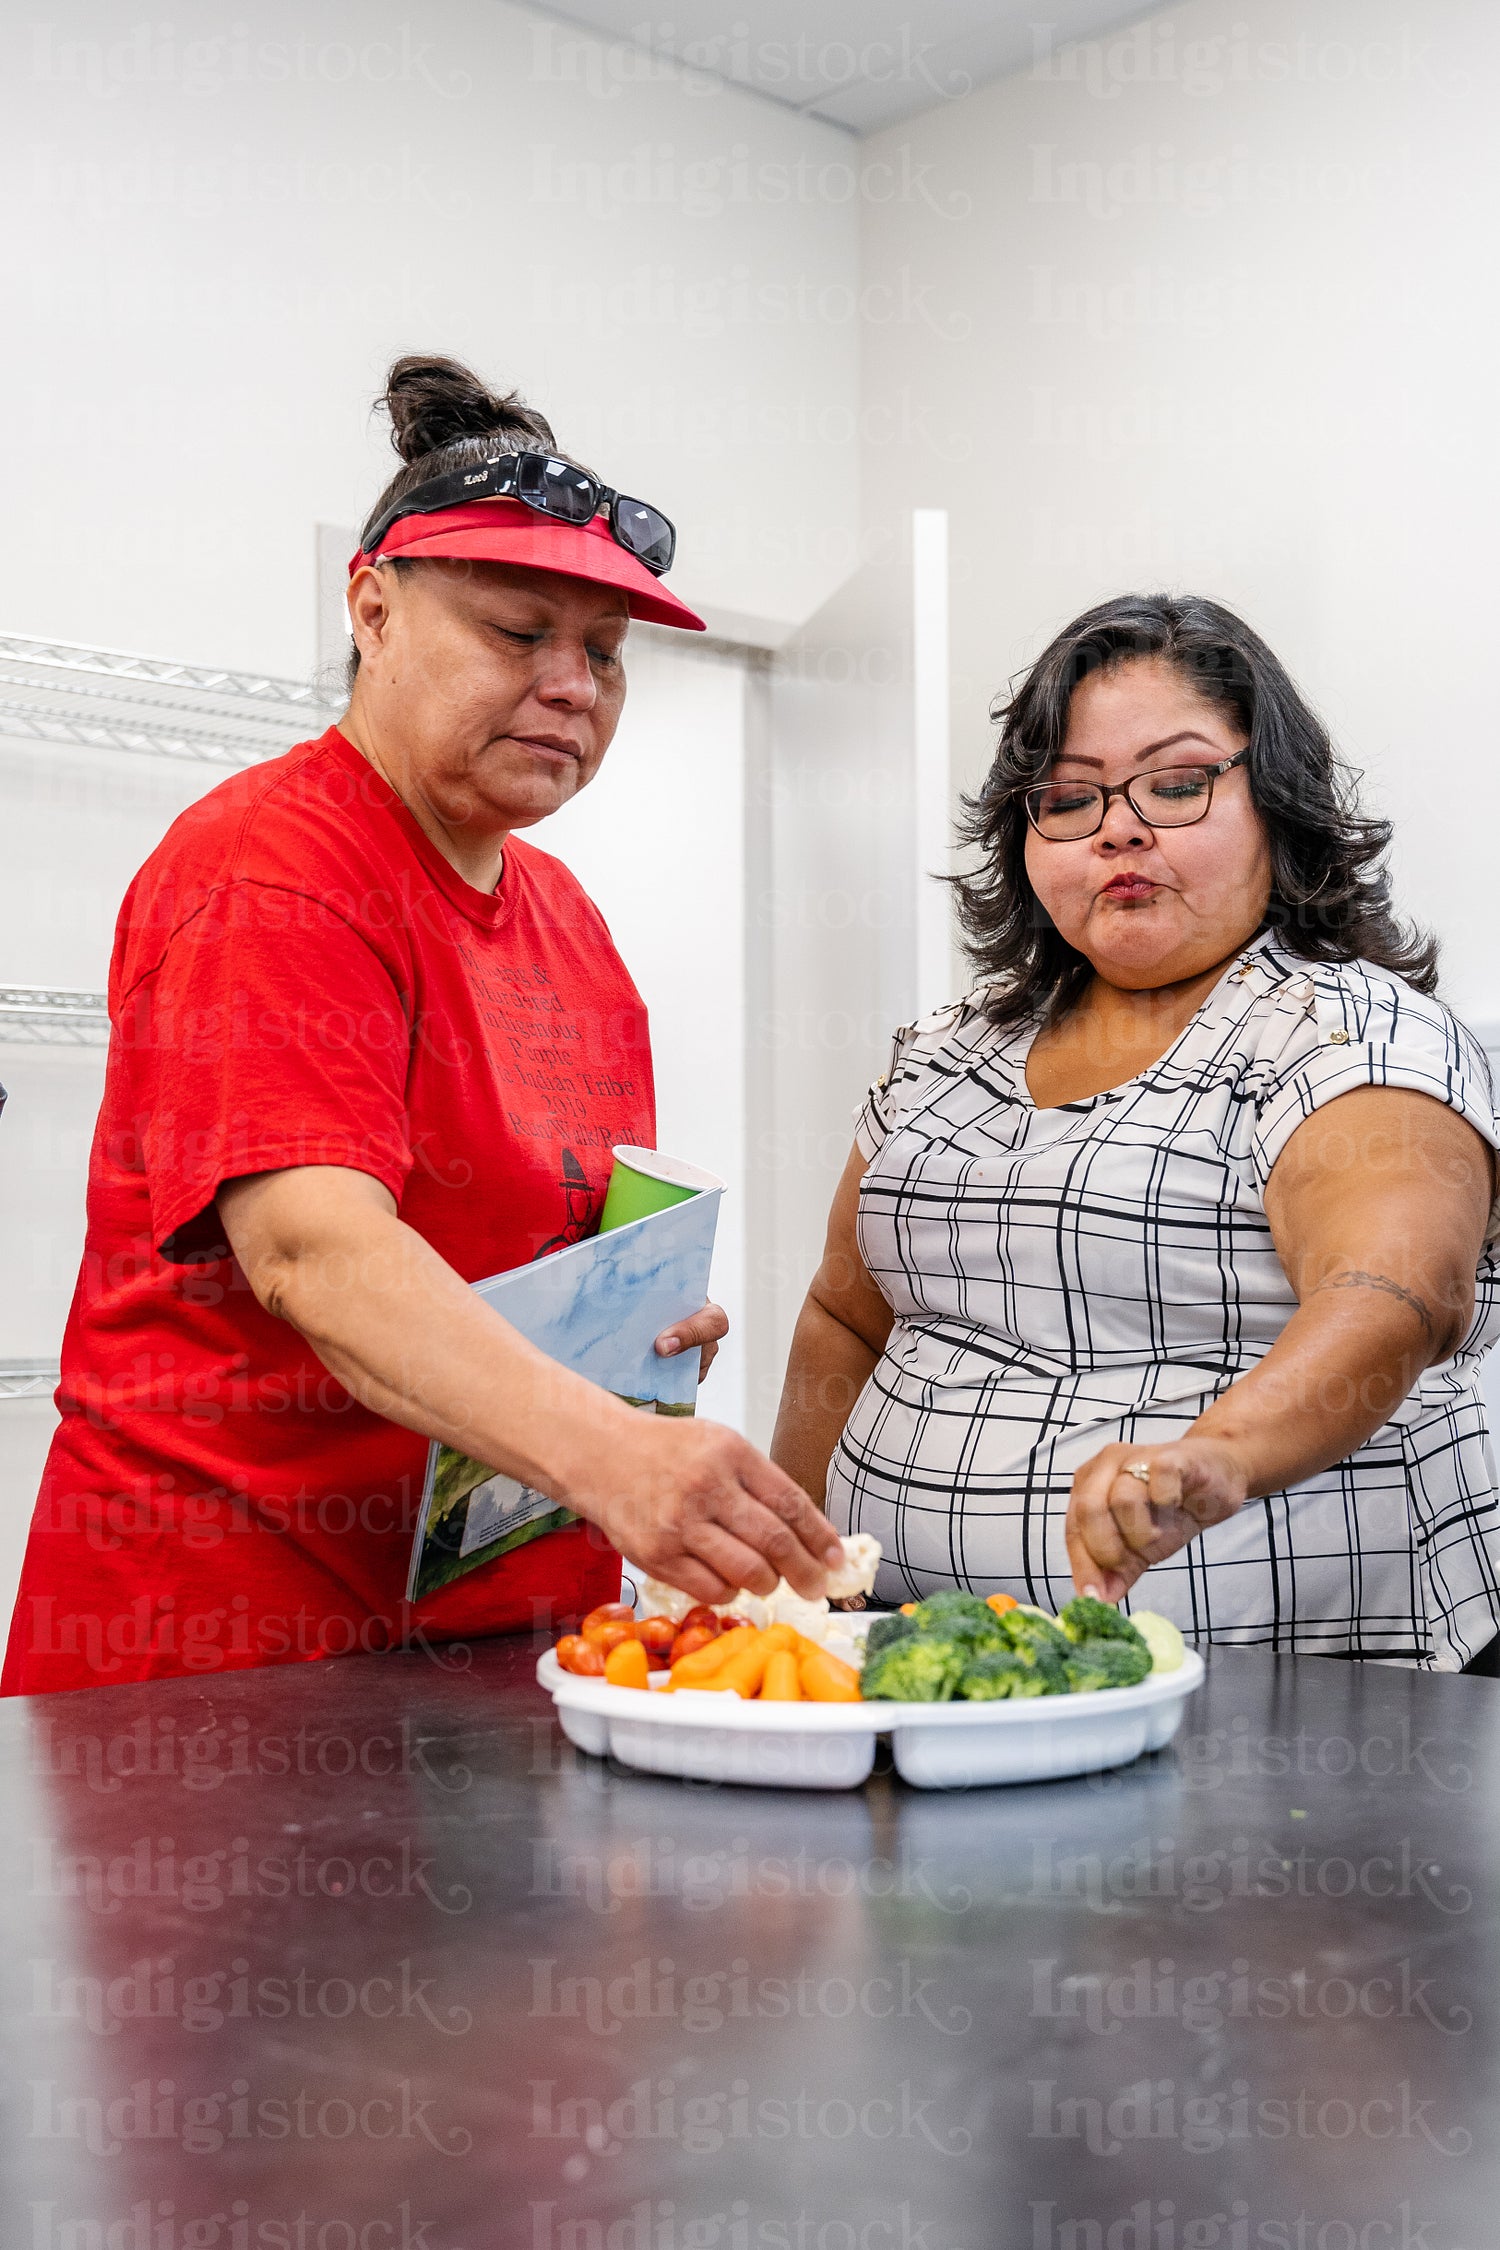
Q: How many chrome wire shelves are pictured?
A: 3